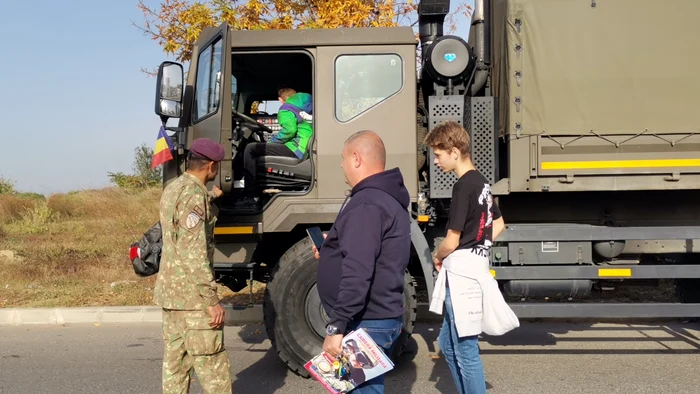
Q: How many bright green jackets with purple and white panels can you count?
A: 1